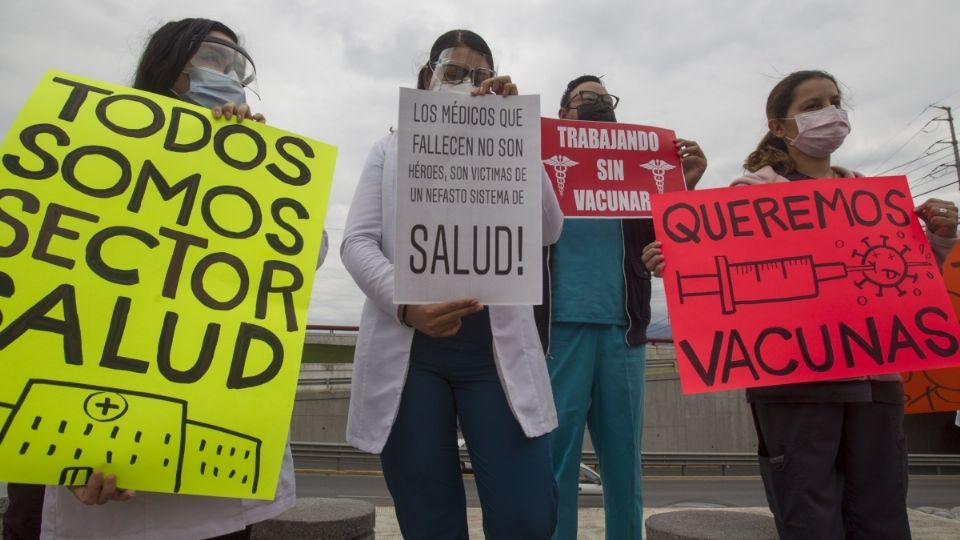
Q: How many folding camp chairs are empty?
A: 0